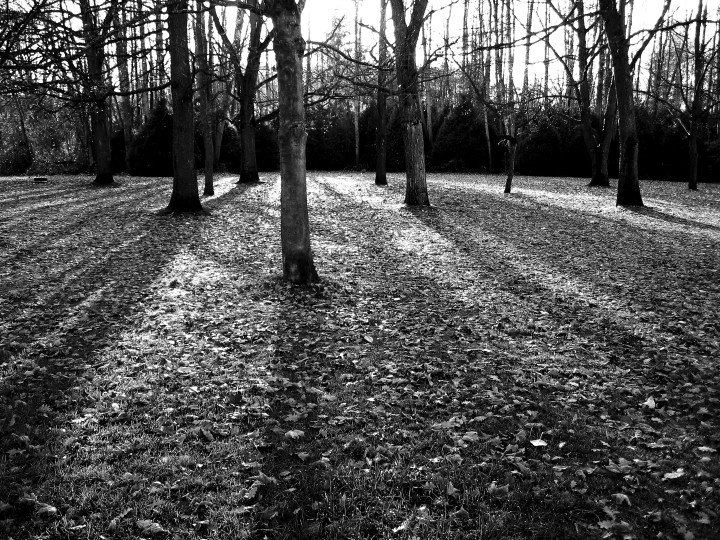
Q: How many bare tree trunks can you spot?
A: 11